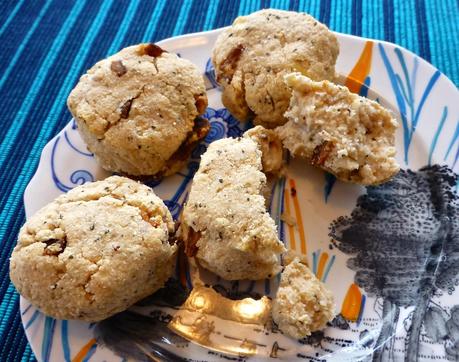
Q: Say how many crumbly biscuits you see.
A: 4